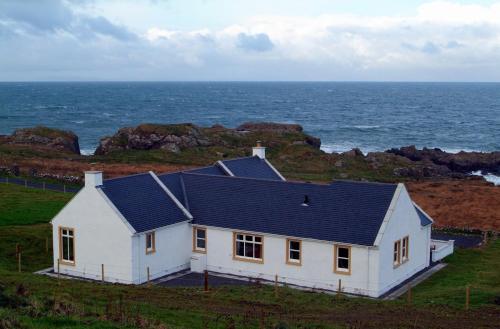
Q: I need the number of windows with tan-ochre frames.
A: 8